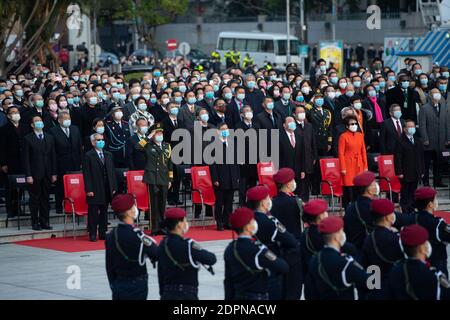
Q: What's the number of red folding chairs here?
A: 6